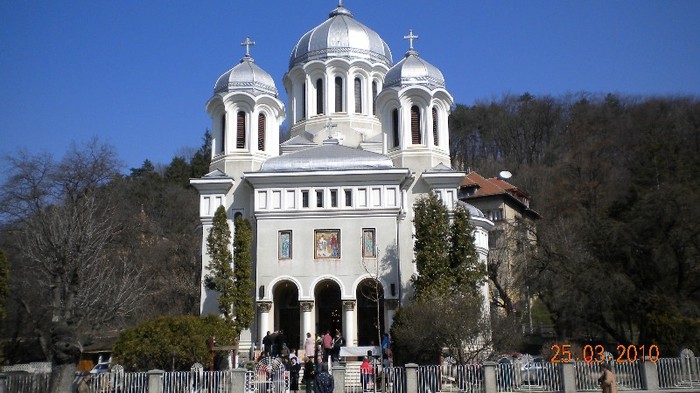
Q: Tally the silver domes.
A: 3